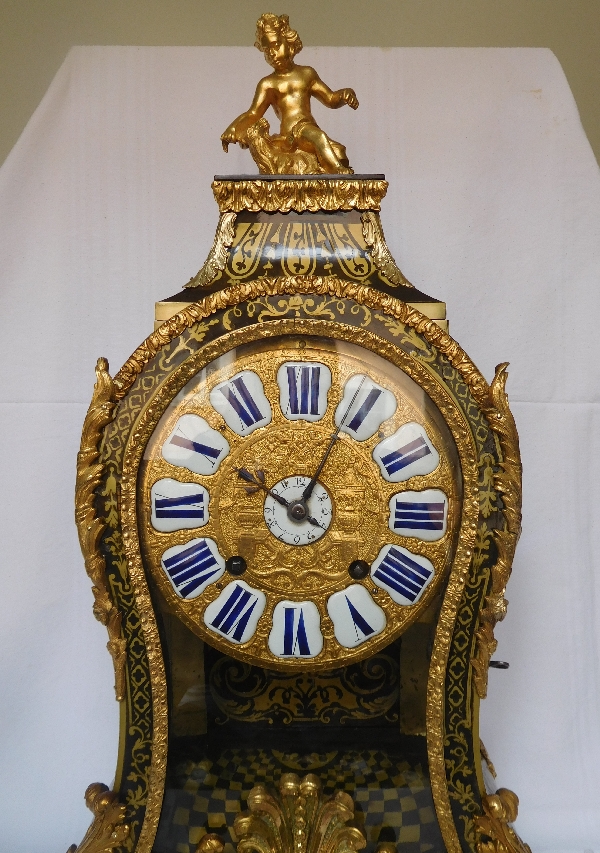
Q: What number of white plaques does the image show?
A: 12